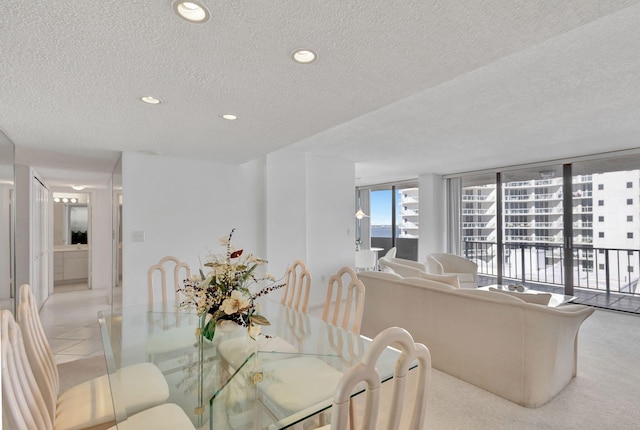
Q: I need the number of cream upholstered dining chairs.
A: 6